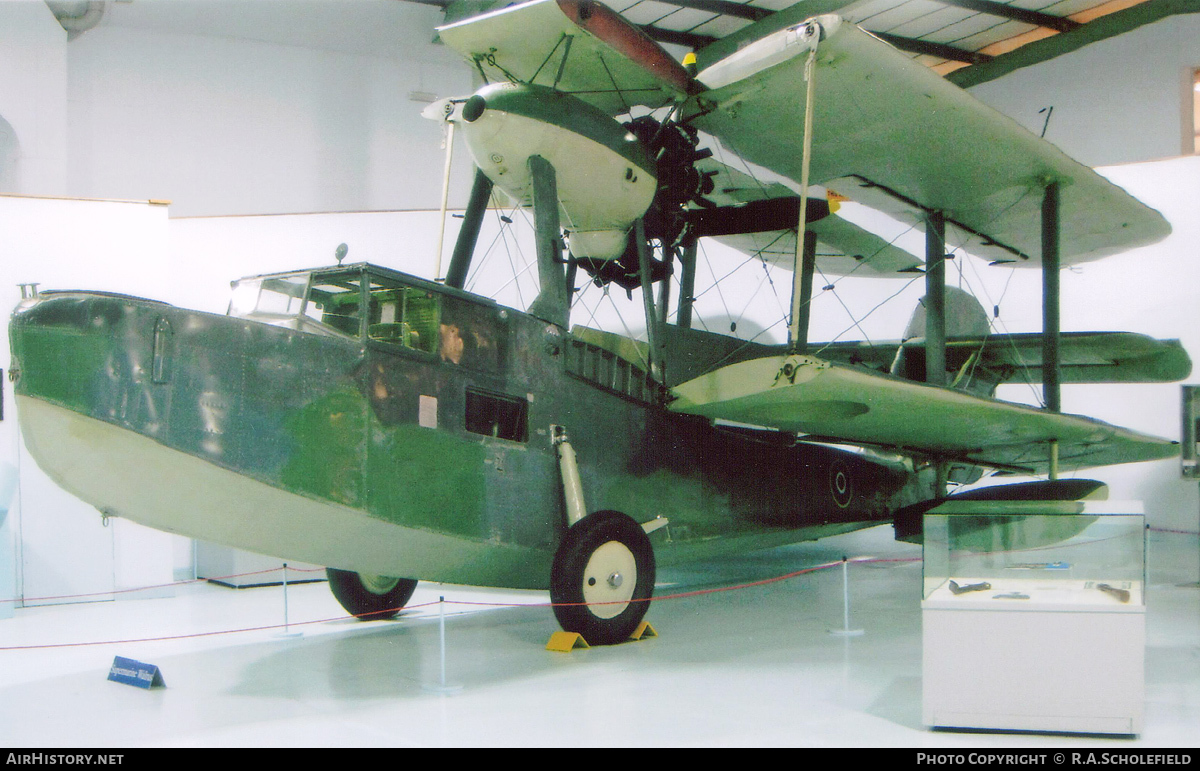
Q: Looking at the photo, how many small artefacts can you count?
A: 3